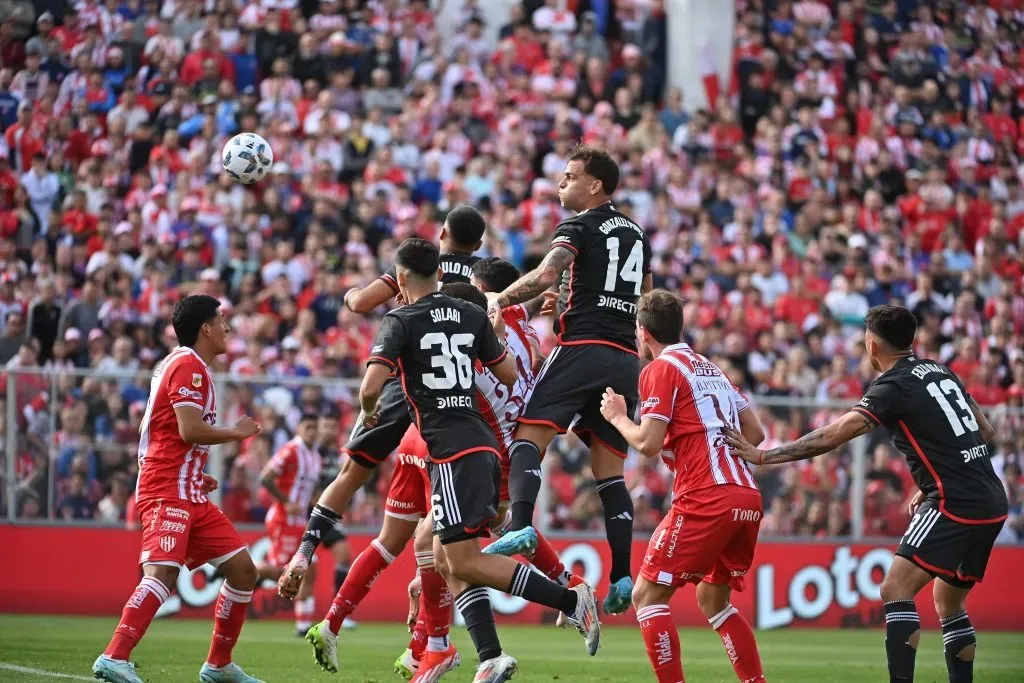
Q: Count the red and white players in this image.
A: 5